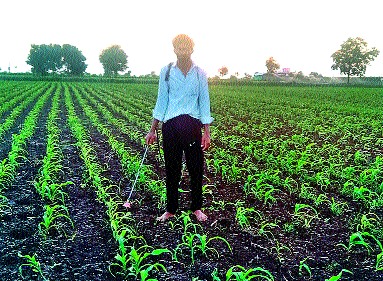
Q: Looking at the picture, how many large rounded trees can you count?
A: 4